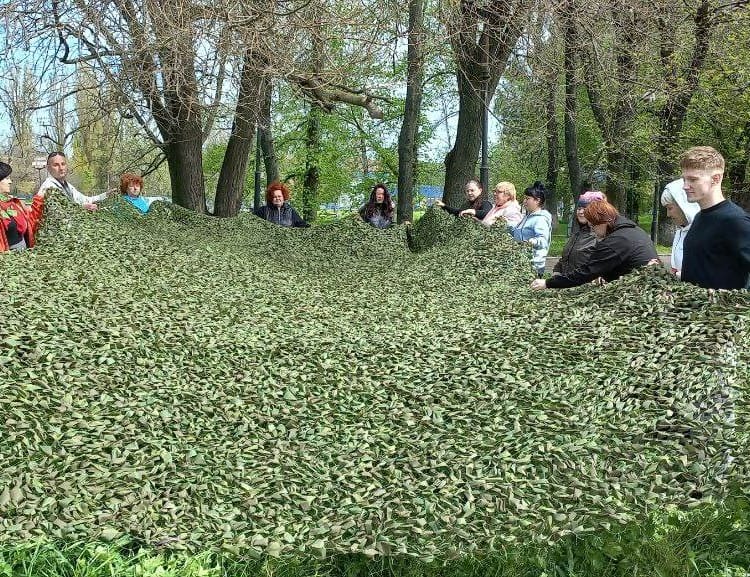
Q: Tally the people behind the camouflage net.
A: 12